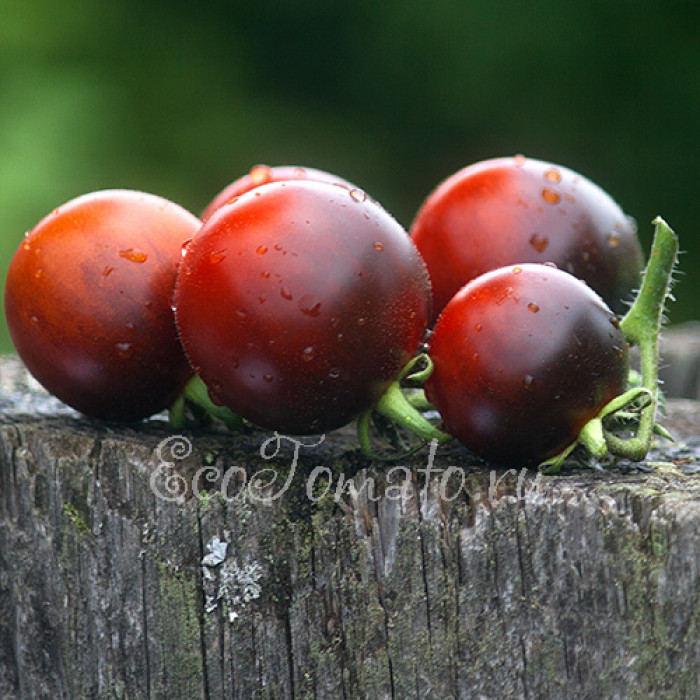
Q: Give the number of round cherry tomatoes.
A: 5